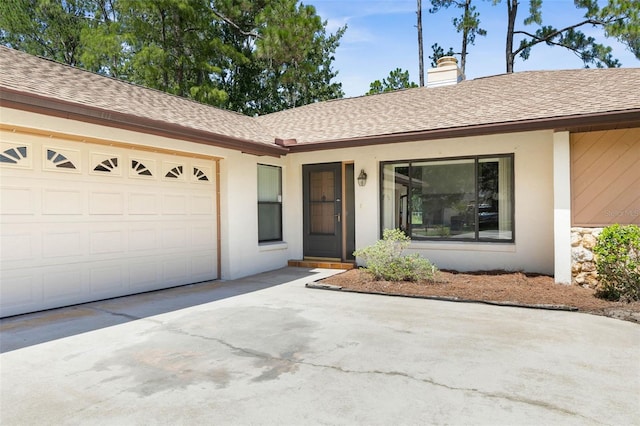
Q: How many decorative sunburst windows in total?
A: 6